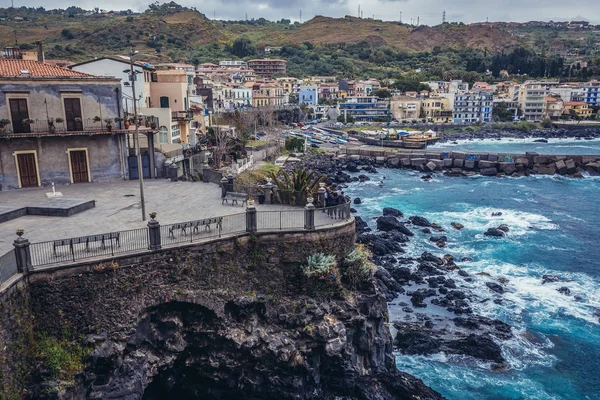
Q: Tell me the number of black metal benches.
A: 3